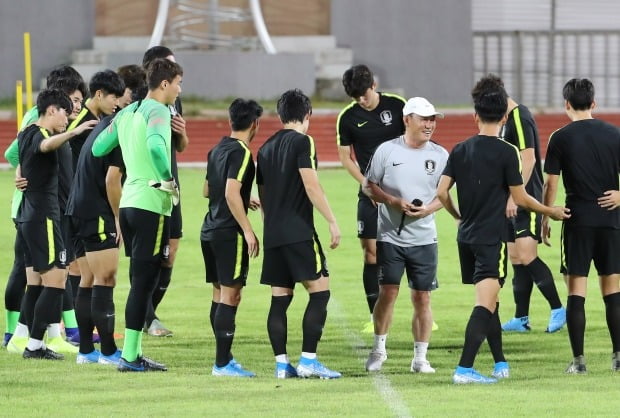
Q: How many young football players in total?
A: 14